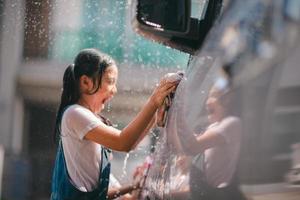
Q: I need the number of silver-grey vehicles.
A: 1